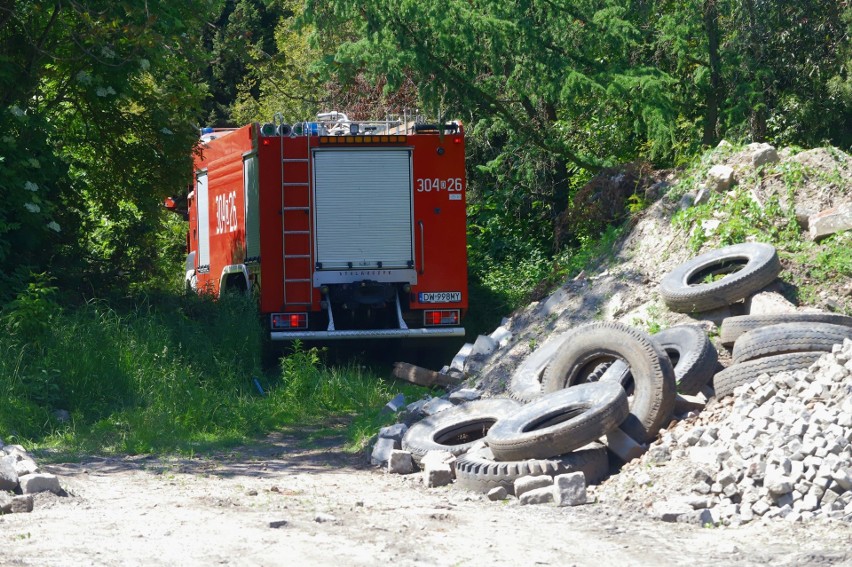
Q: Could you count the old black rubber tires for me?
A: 10